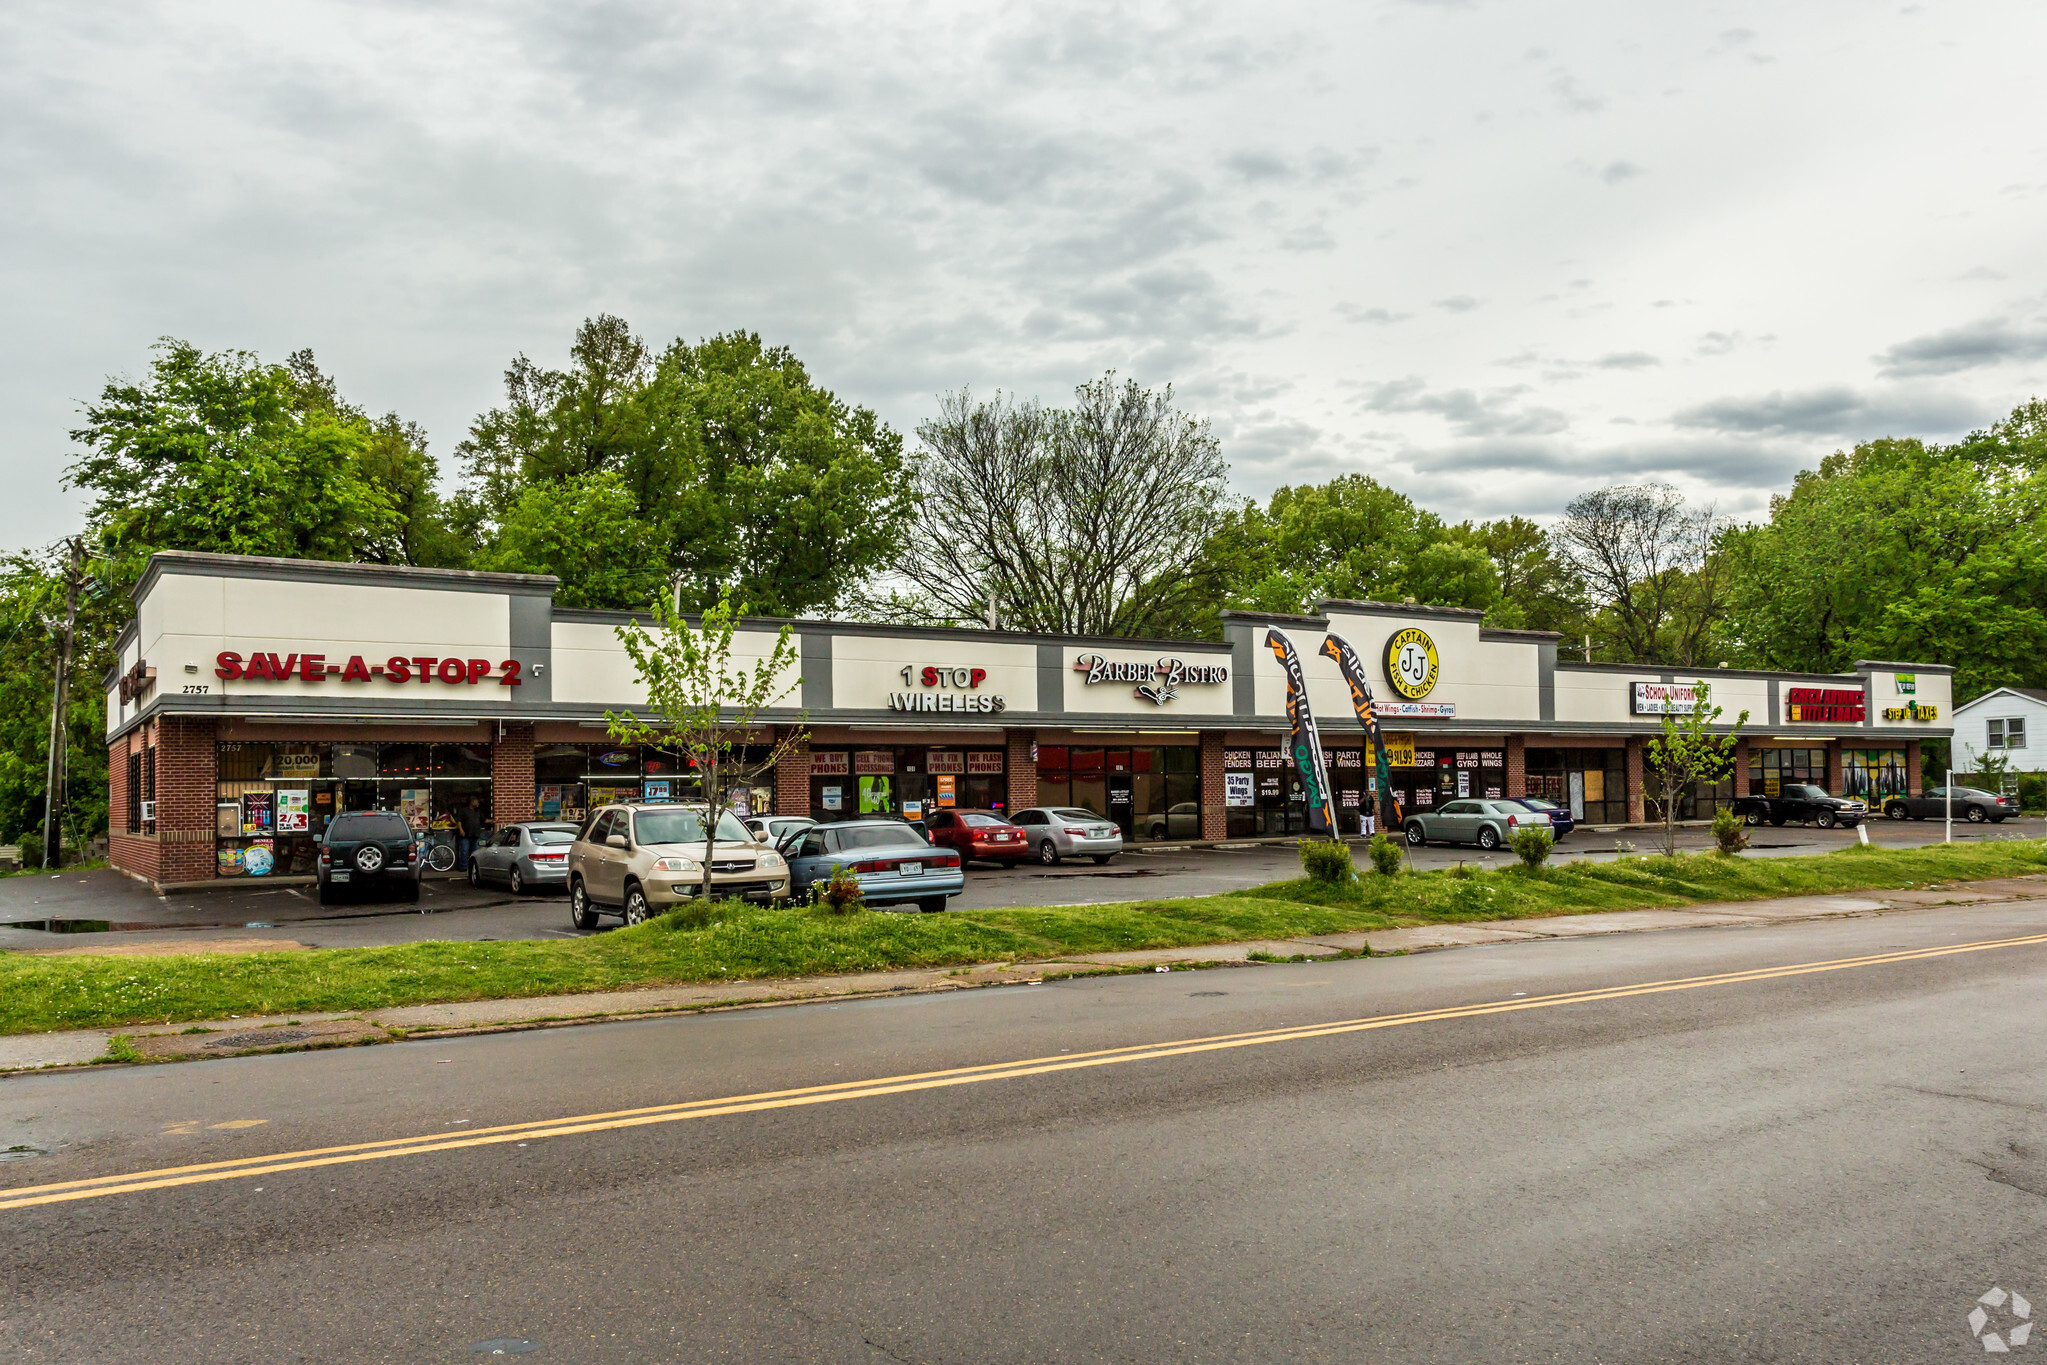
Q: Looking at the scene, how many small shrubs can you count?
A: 5